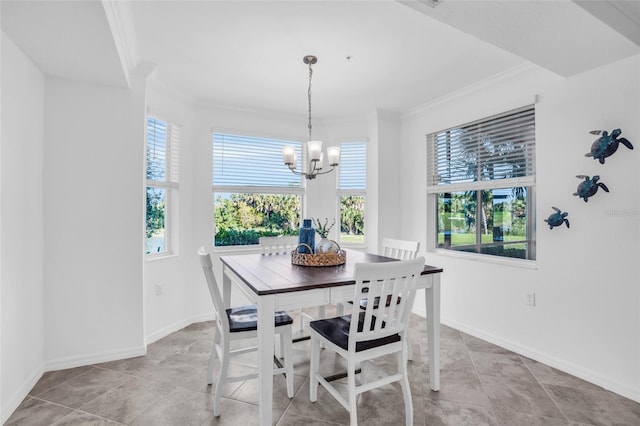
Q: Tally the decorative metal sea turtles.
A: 3